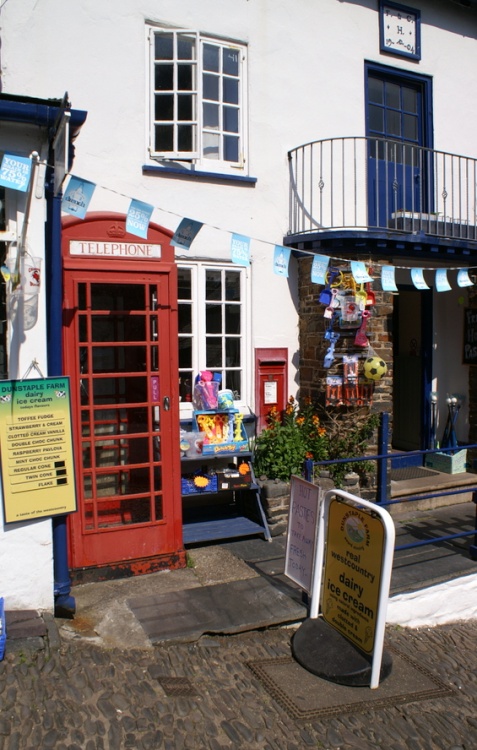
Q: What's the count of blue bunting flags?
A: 12